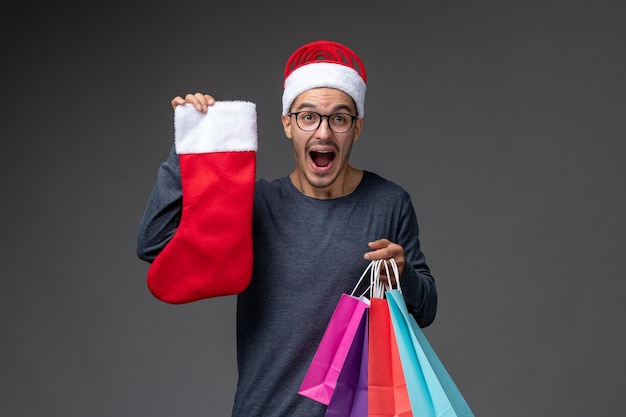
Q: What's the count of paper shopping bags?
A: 4